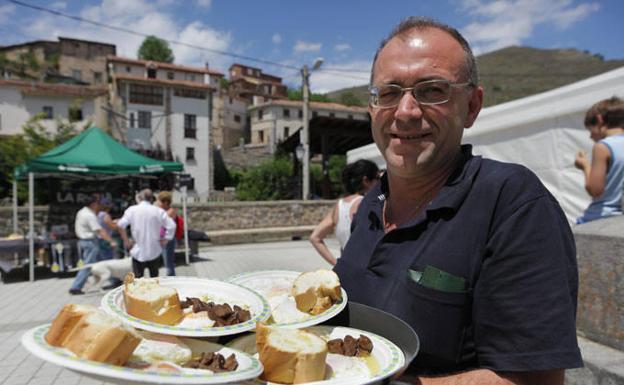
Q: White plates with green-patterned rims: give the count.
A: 4